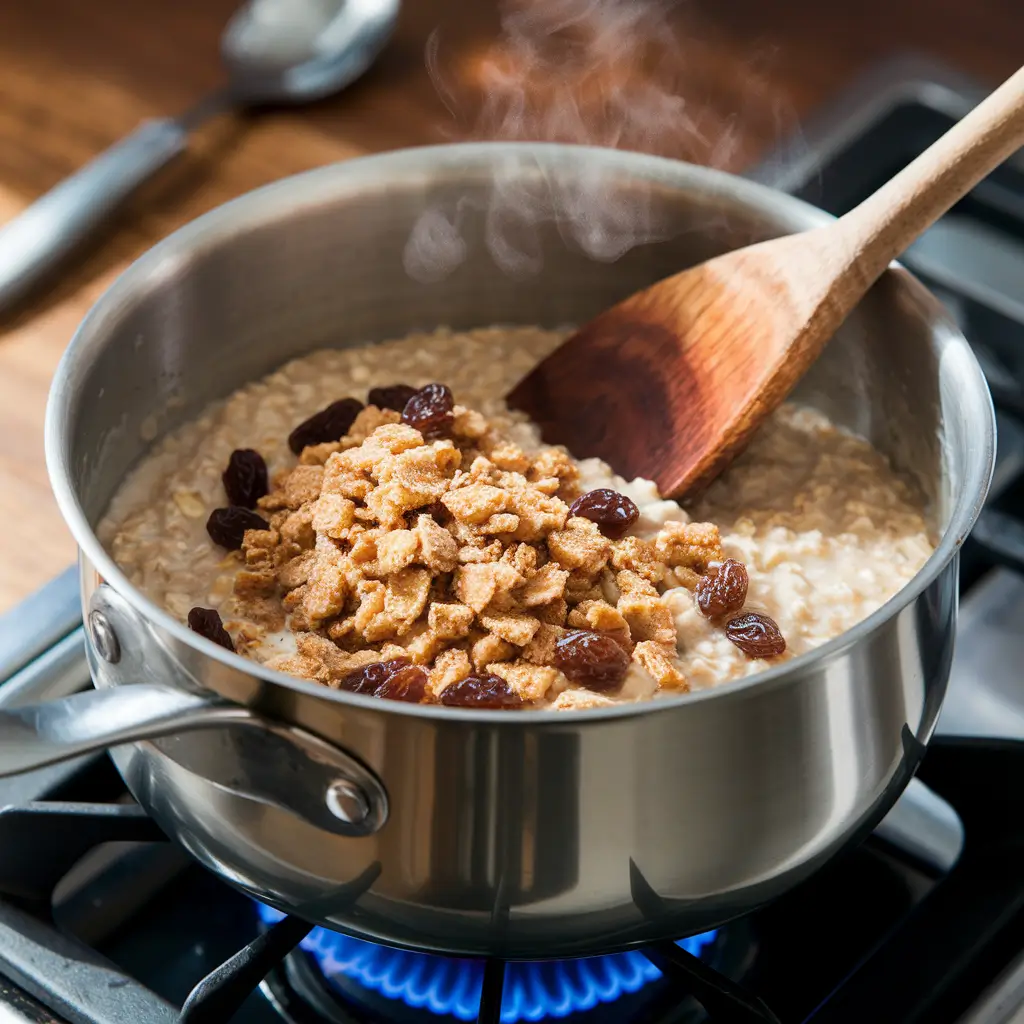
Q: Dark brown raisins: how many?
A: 13